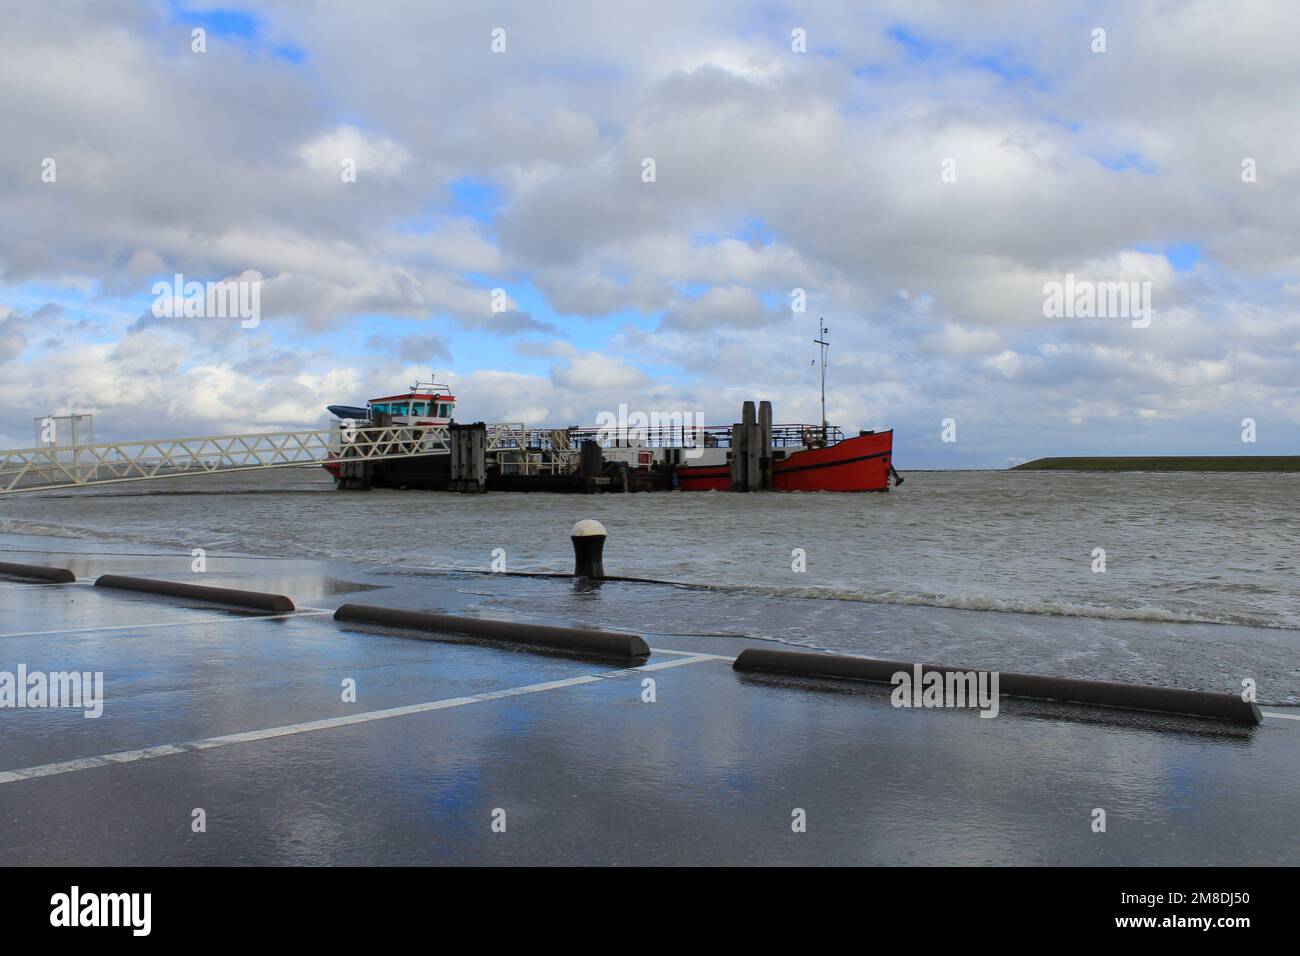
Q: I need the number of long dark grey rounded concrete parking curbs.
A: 4